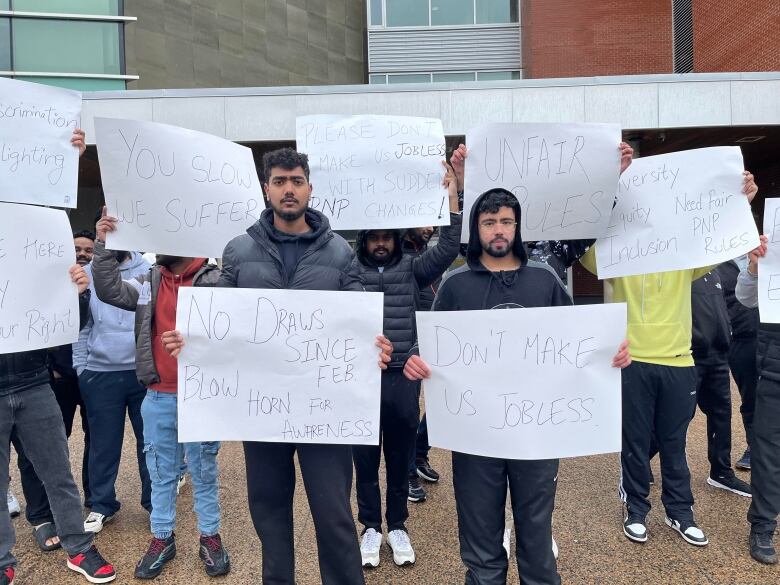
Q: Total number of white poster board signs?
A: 9